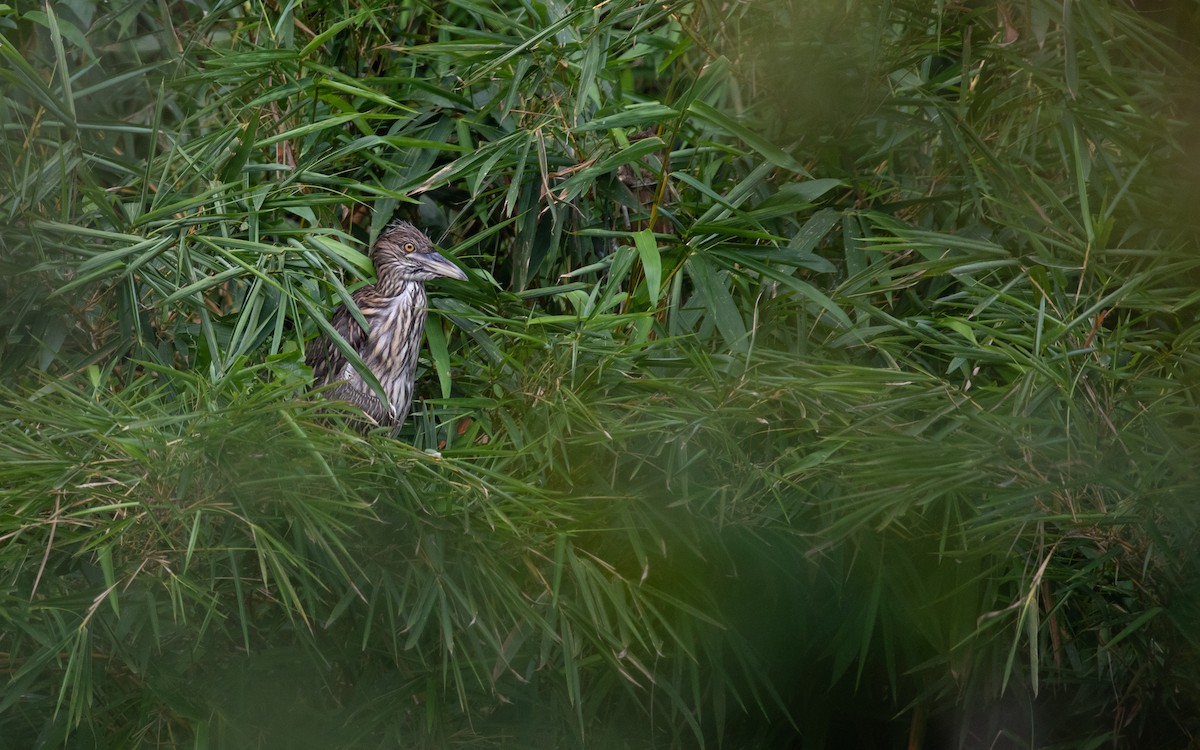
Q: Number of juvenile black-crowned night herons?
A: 1